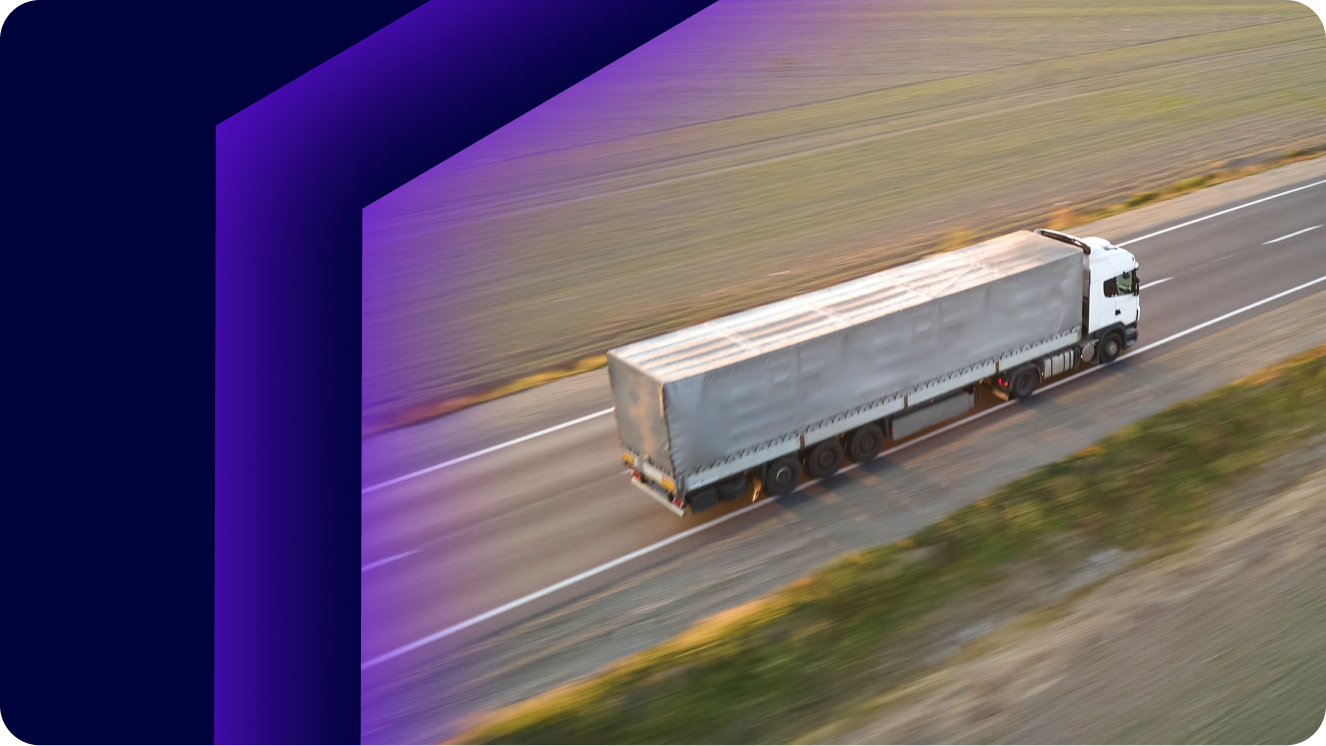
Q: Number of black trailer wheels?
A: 3